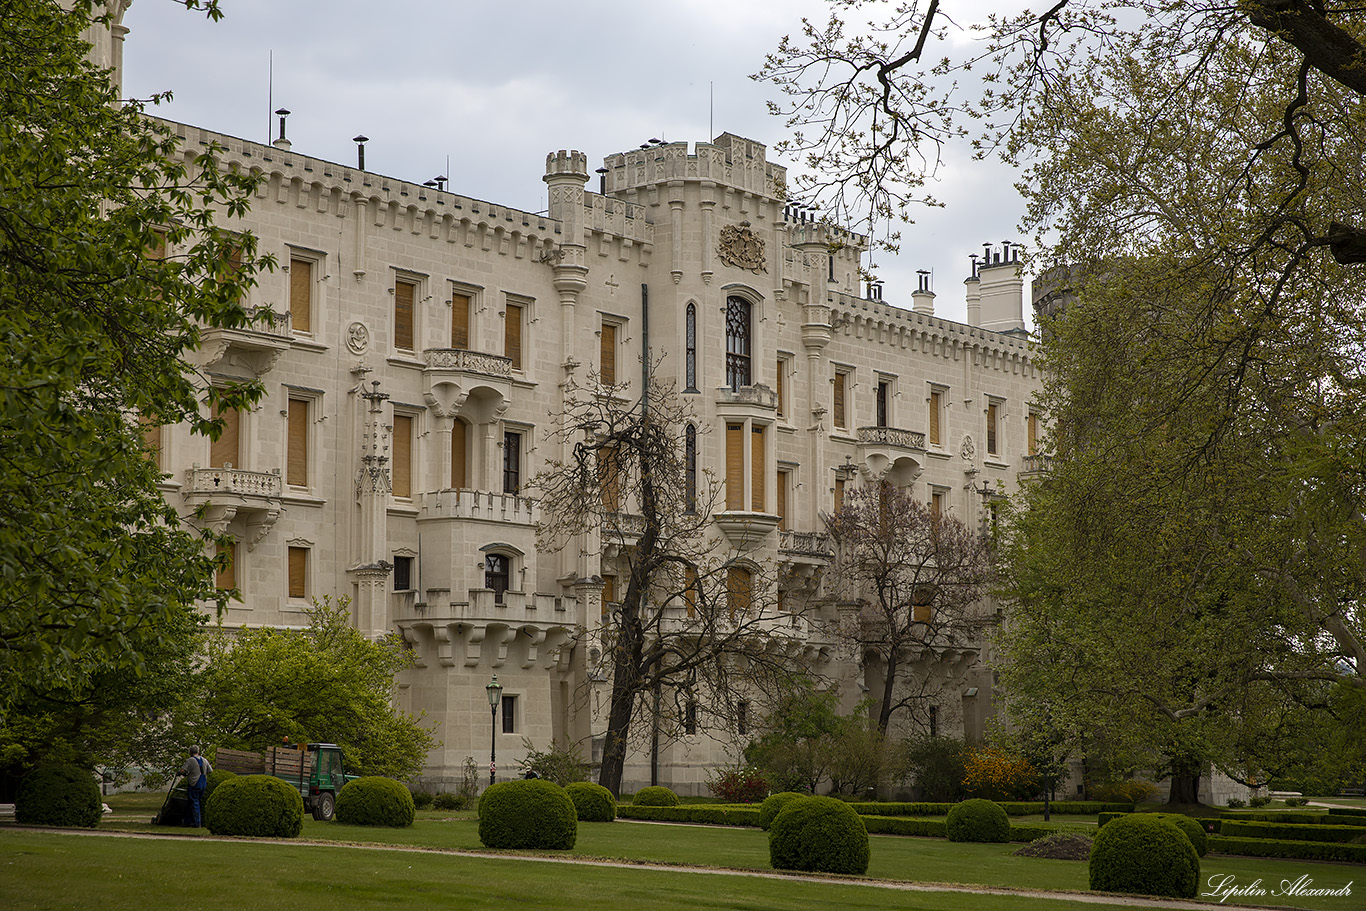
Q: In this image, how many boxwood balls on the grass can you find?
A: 12